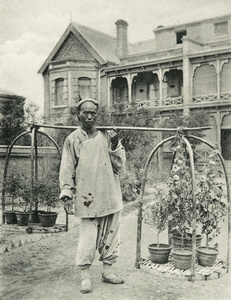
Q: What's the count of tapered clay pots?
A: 8